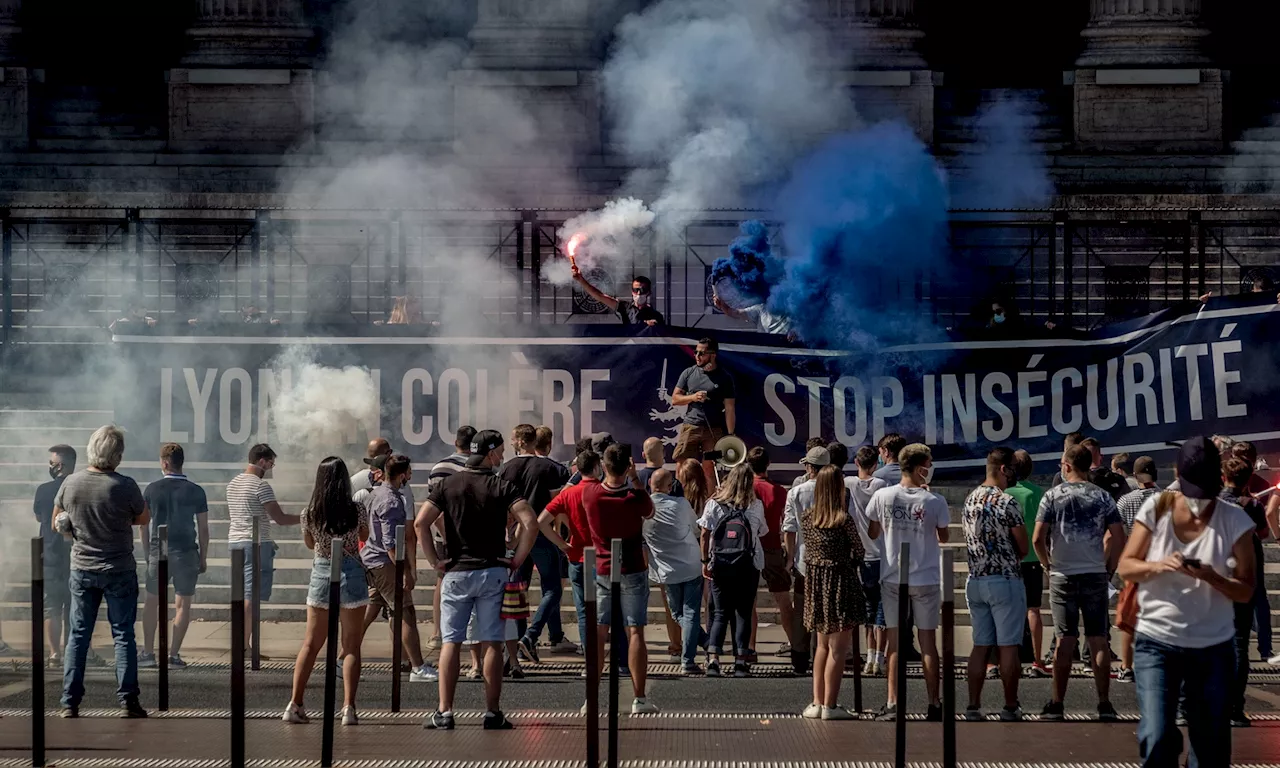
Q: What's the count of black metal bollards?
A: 11